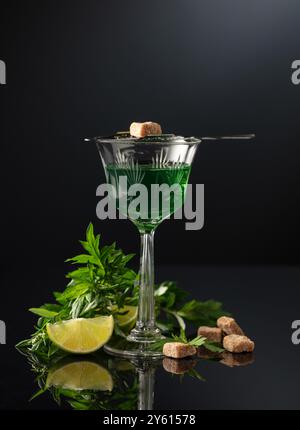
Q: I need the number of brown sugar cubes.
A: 5